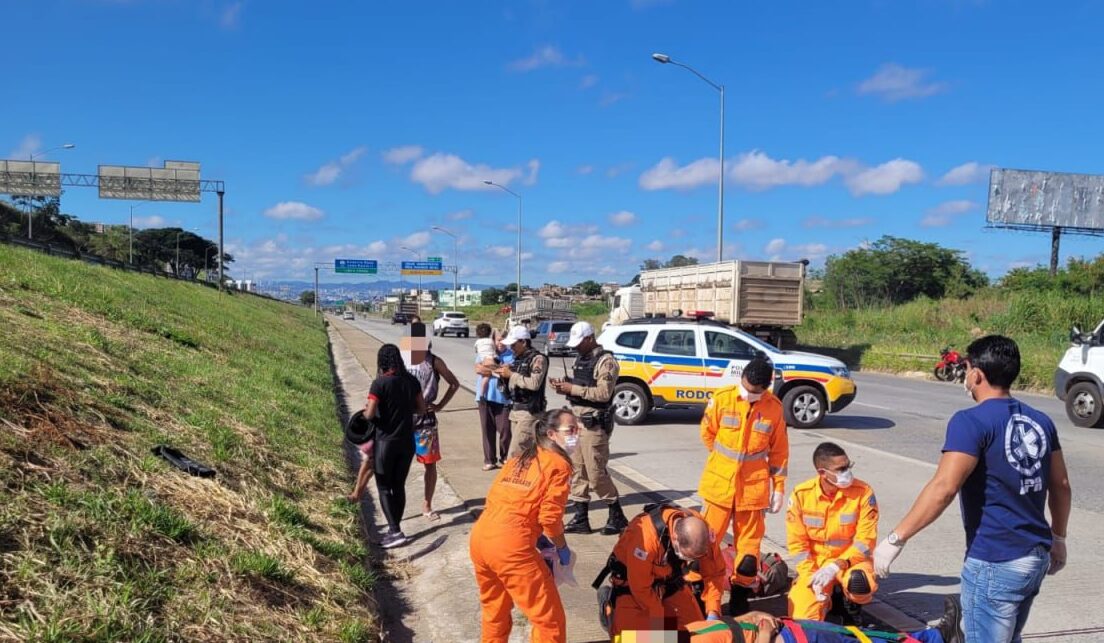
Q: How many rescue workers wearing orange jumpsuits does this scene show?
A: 4